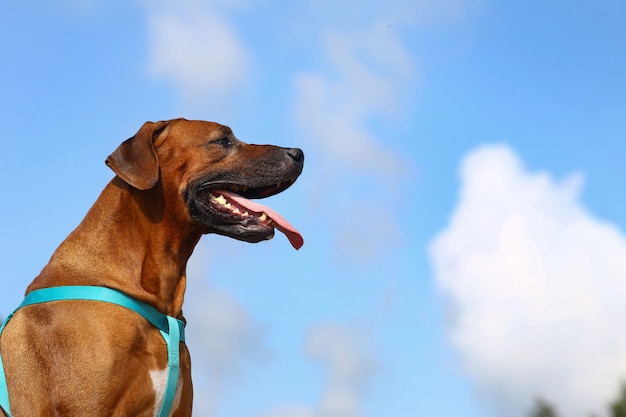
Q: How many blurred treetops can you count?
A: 2